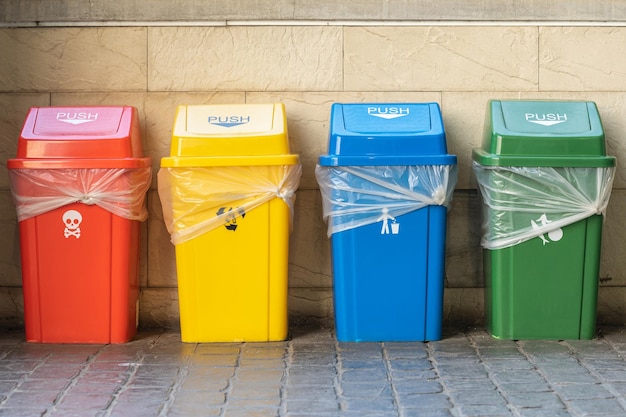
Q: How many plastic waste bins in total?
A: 4